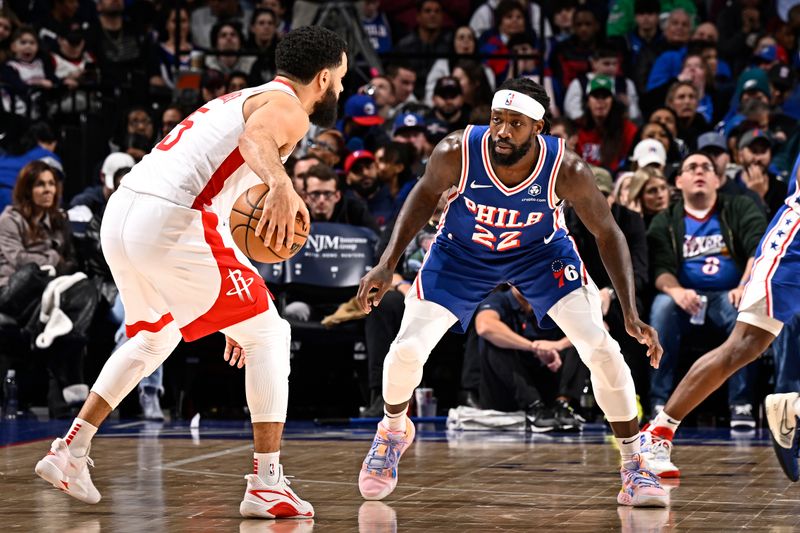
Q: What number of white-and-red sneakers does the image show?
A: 3